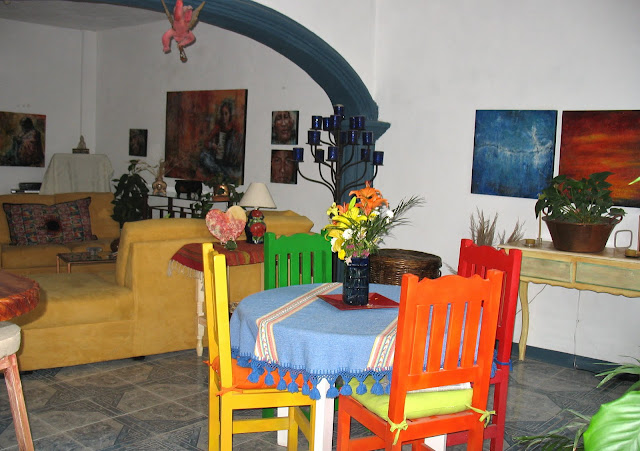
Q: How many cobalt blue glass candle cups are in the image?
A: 15